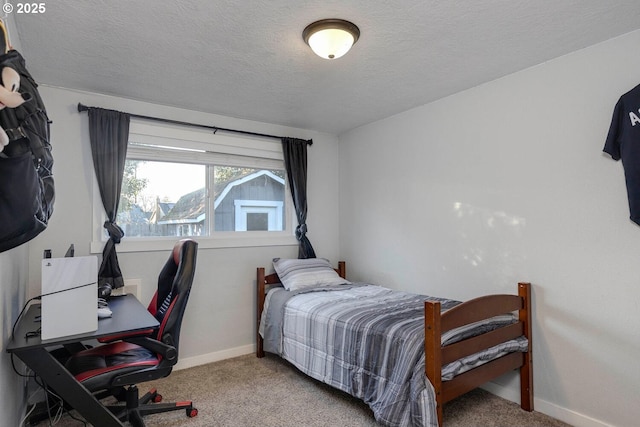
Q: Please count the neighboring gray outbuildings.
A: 1